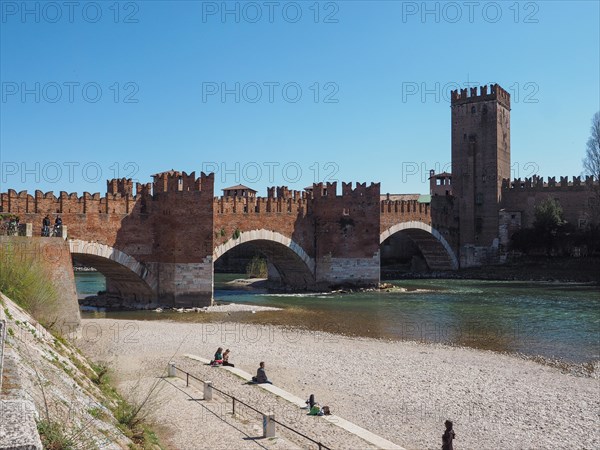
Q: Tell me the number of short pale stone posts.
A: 3